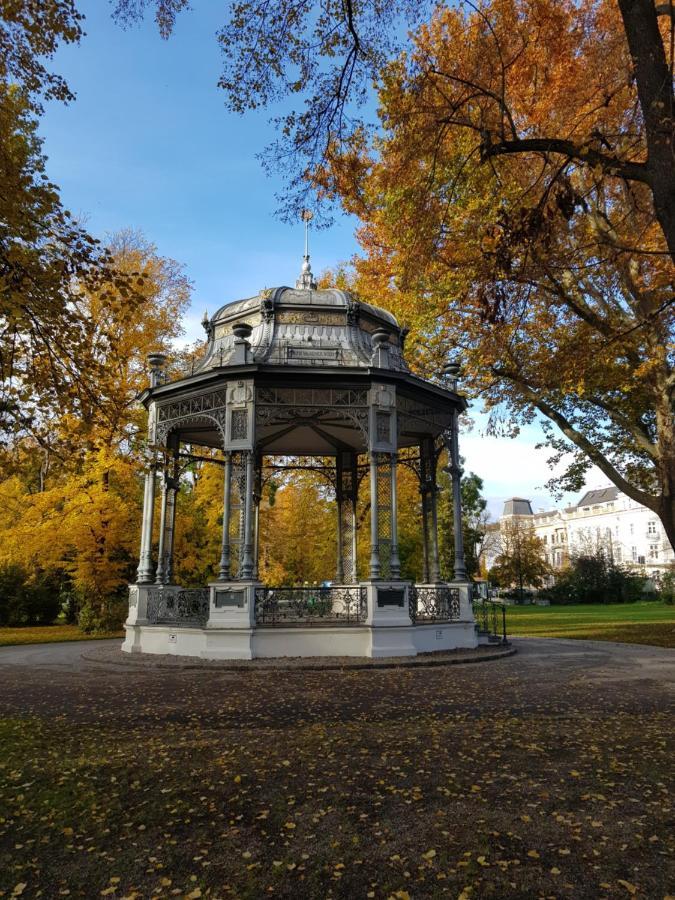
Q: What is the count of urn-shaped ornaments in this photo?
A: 4